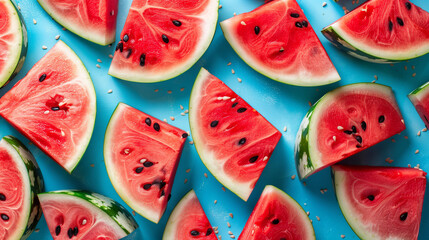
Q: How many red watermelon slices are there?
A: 15